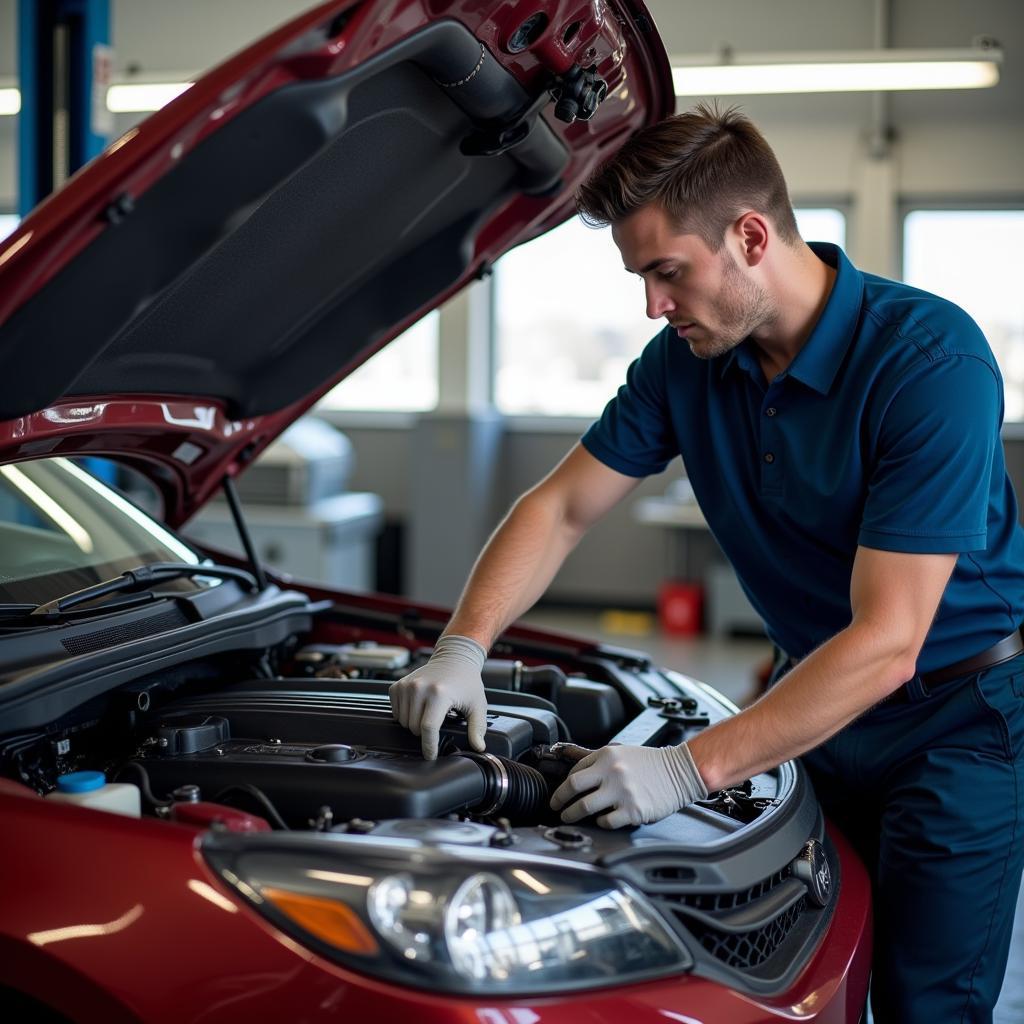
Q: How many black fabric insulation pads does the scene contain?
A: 1